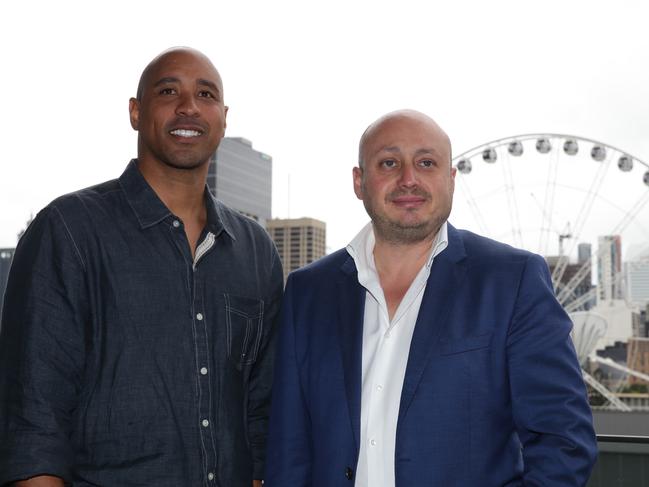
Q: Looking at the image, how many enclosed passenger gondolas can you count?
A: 8